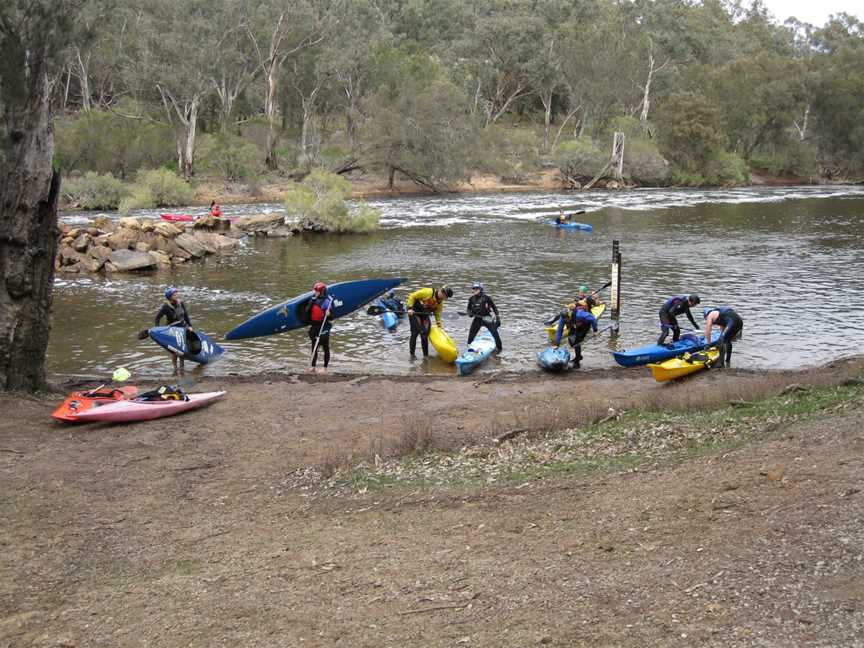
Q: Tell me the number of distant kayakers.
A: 2